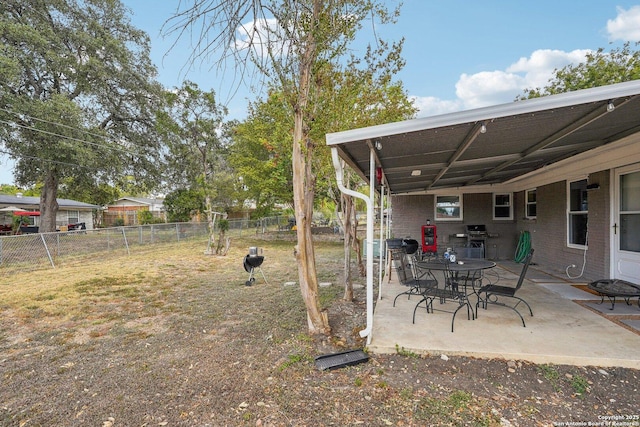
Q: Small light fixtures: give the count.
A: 3